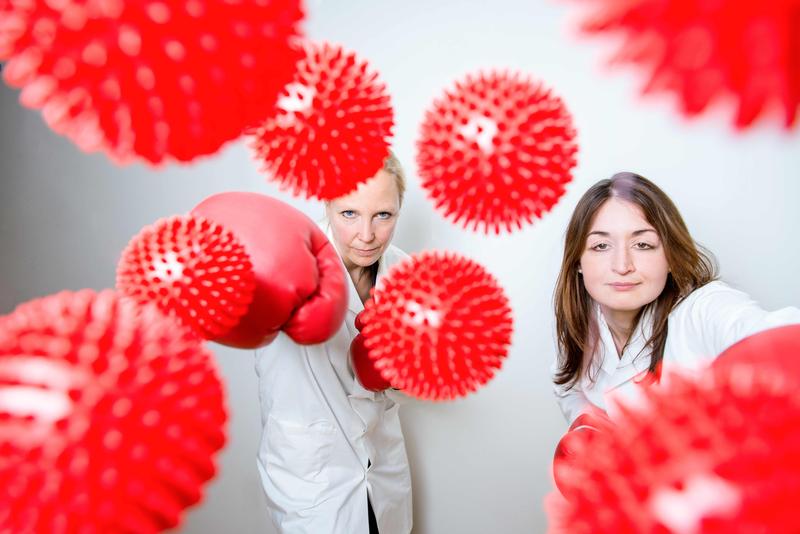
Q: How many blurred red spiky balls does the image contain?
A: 4